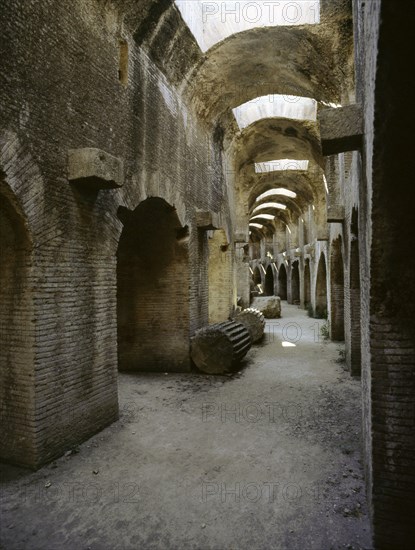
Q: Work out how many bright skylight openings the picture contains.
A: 7